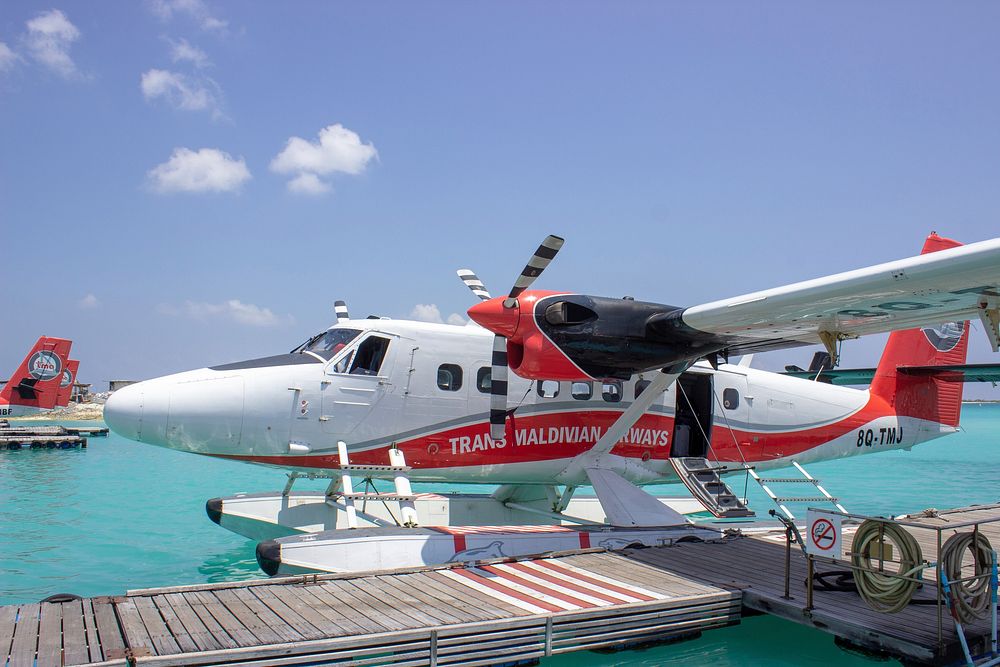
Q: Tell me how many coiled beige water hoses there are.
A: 2